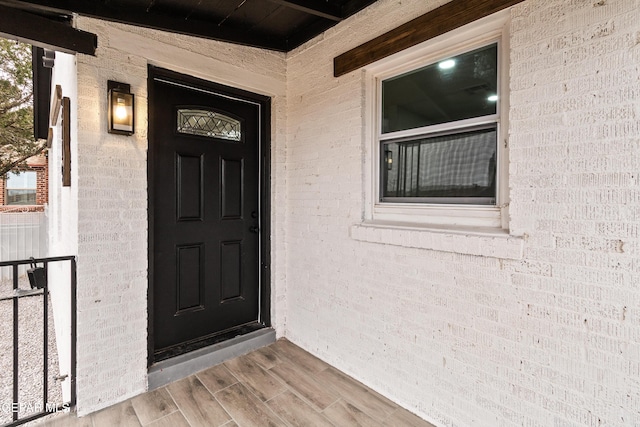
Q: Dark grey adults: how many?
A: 0